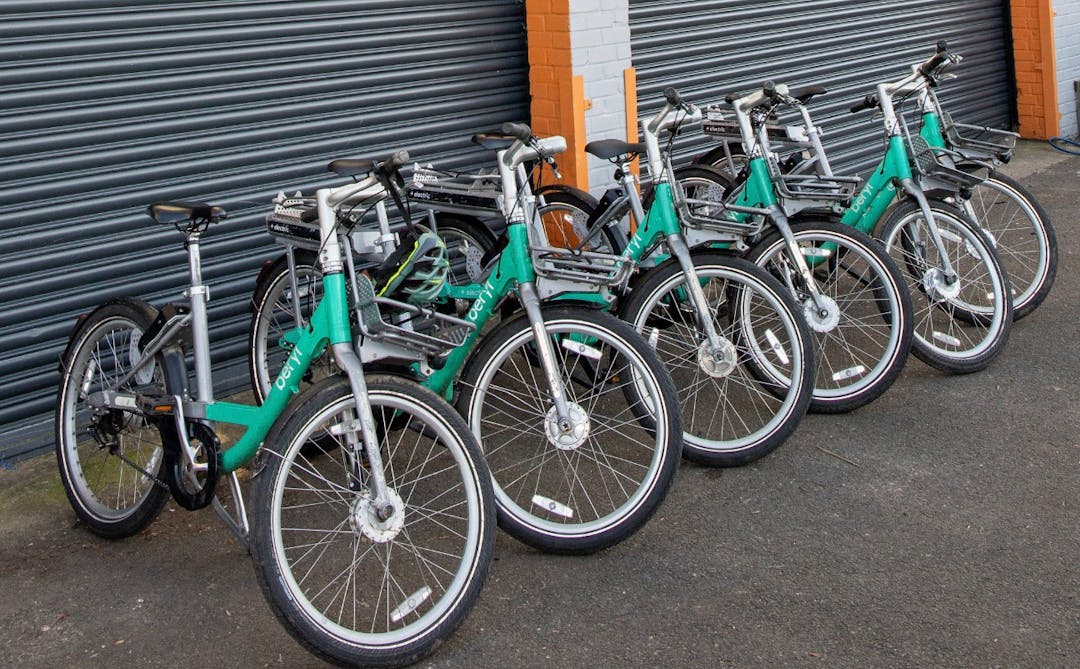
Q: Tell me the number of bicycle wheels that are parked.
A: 12